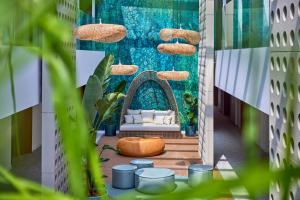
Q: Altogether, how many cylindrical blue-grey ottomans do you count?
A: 4